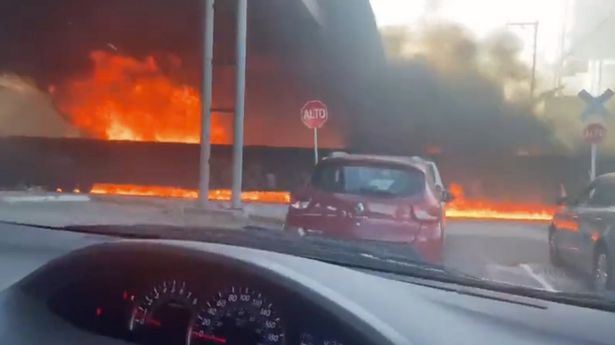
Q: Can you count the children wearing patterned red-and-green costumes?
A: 0